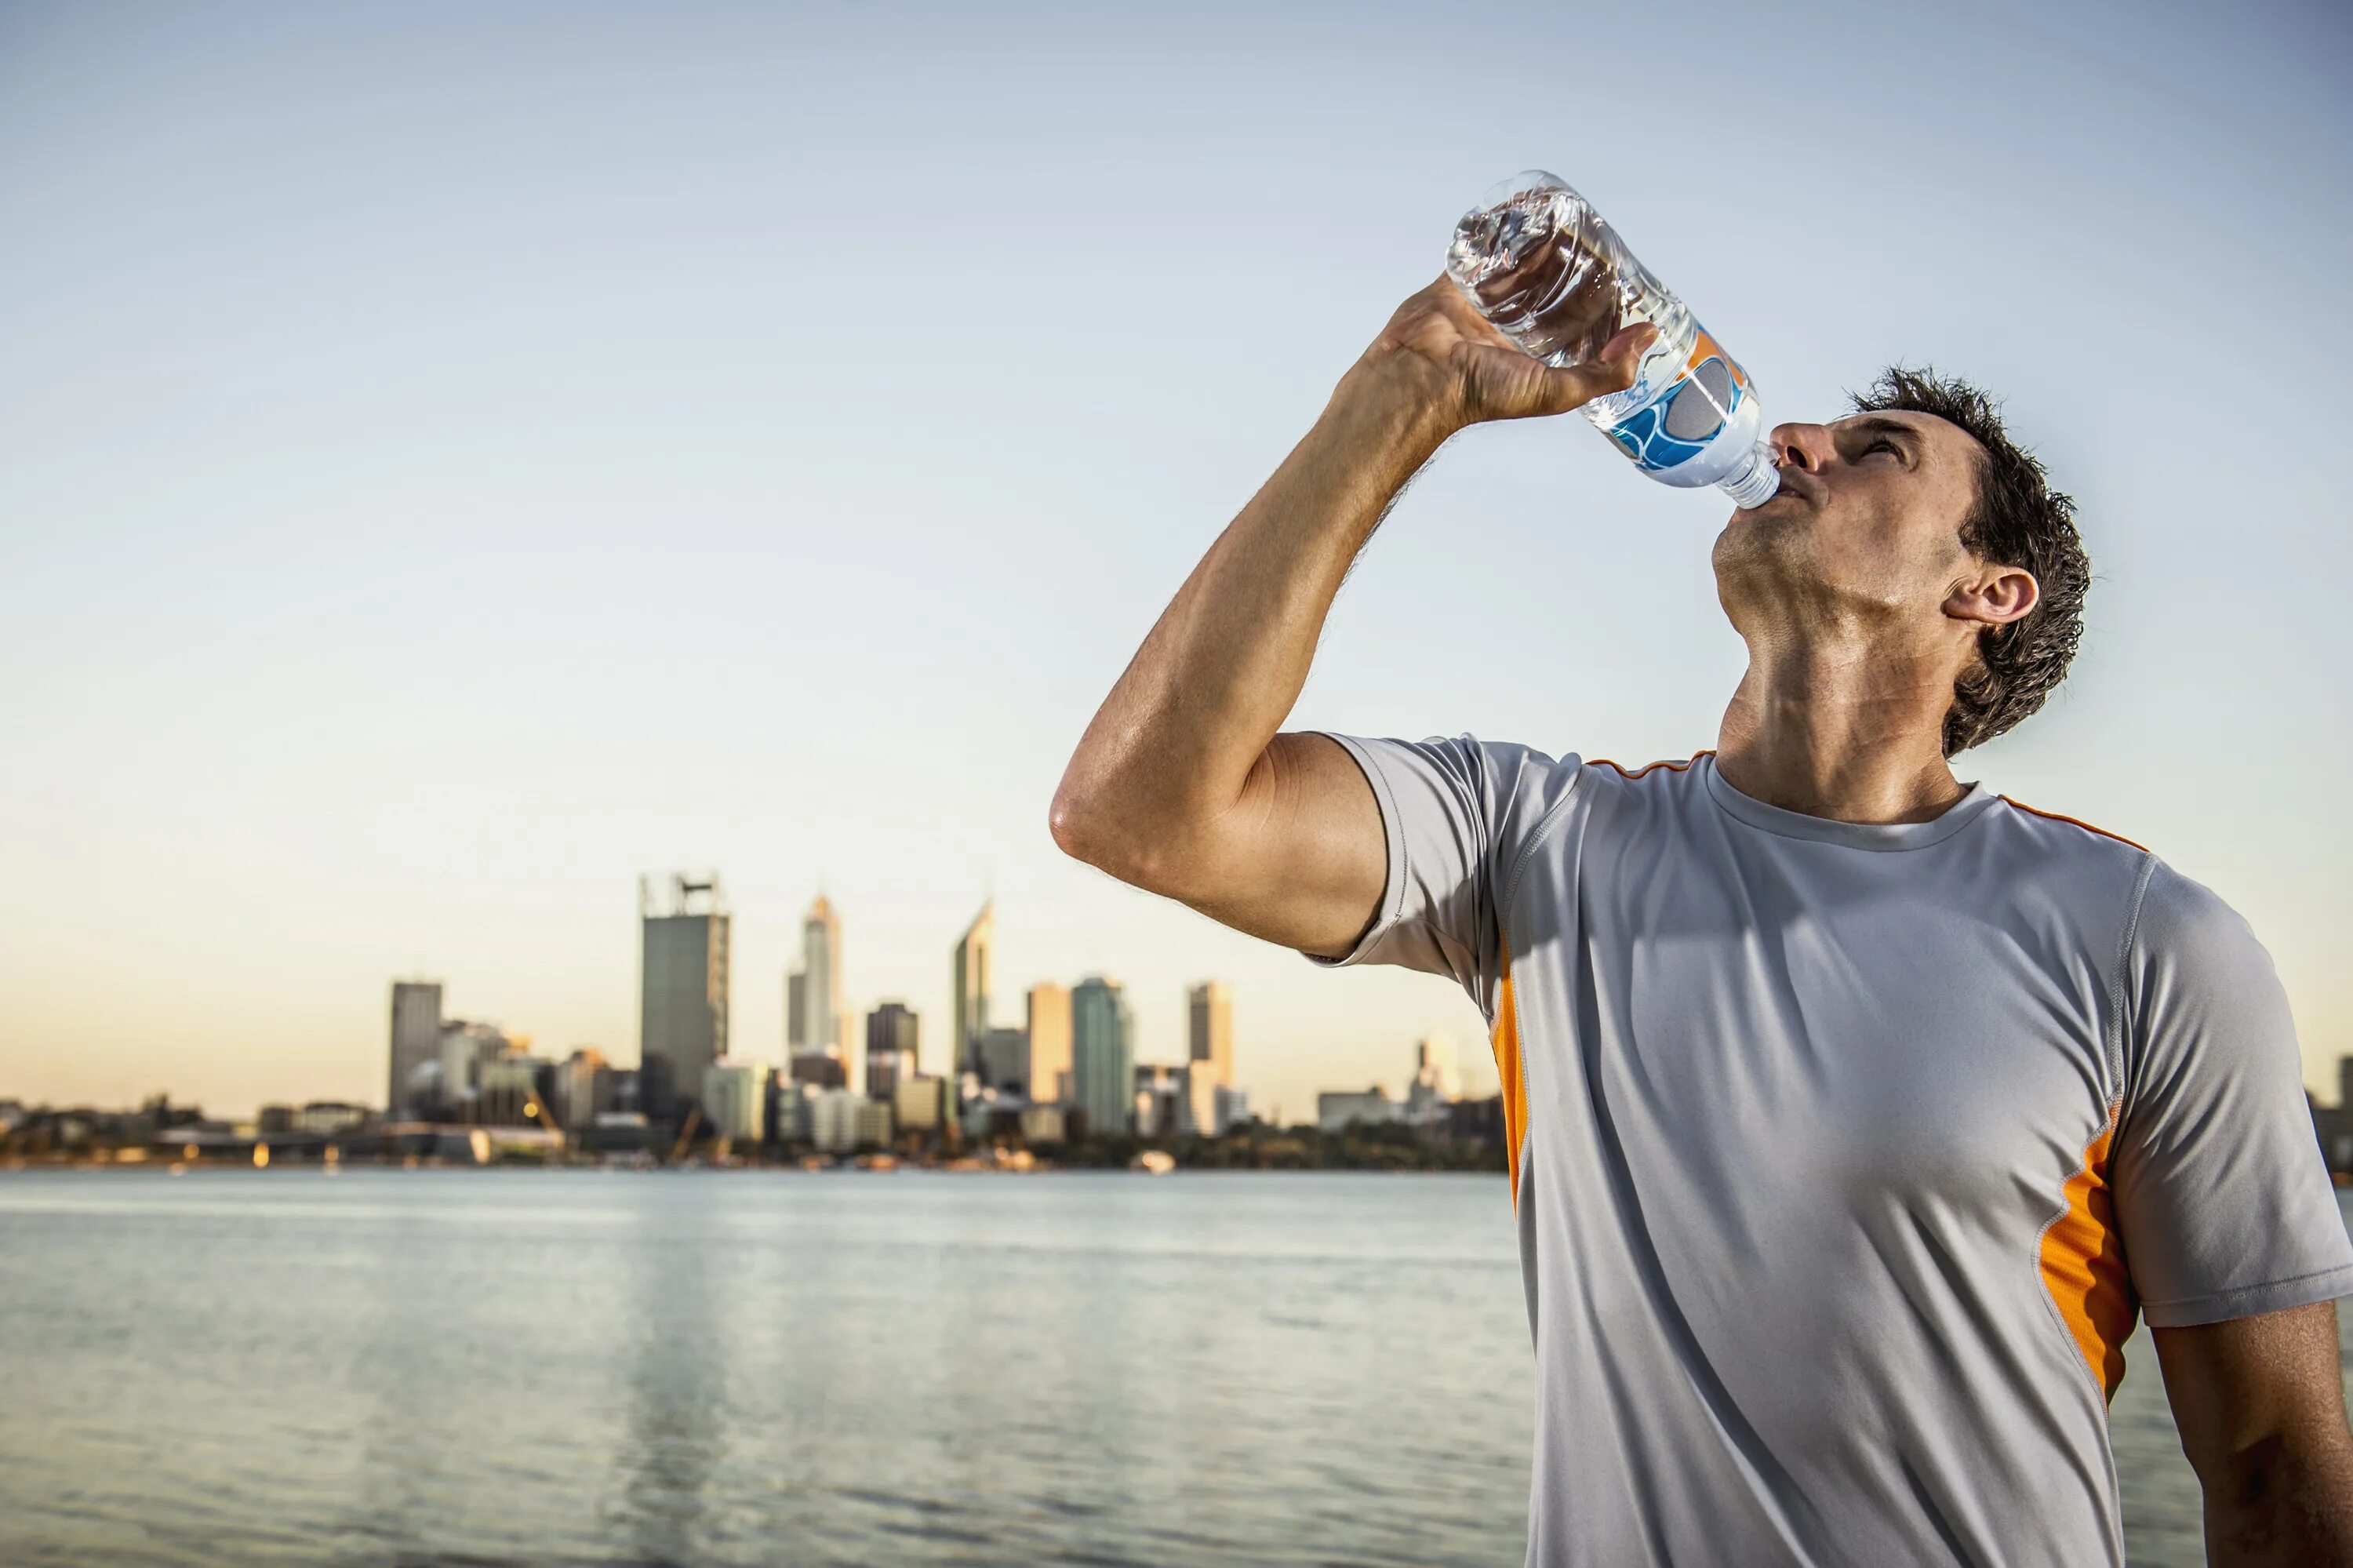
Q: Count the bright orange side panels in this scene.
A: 2